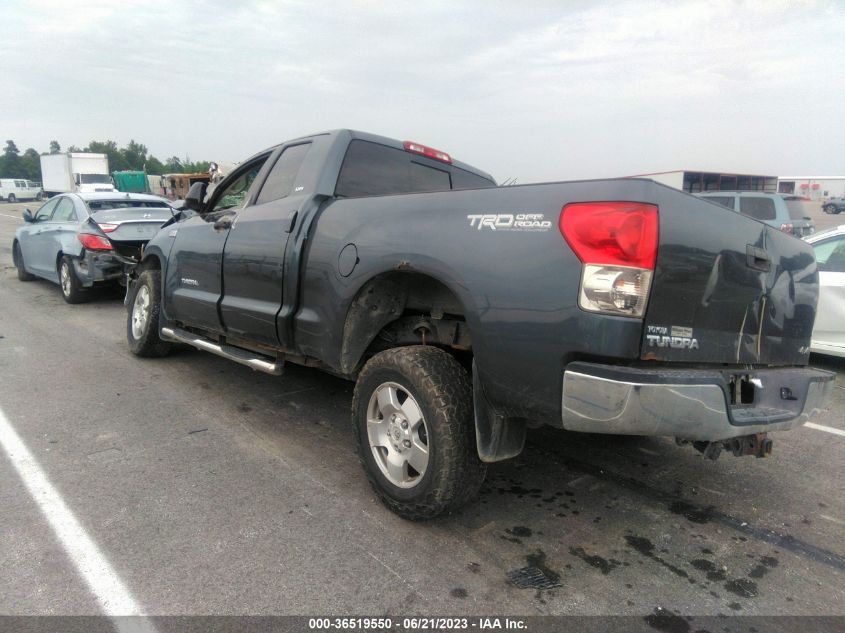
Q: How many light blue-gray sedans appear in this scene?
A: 1